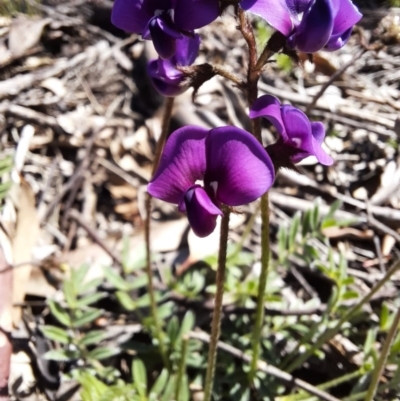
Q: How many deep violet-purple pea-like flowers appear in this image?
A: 5